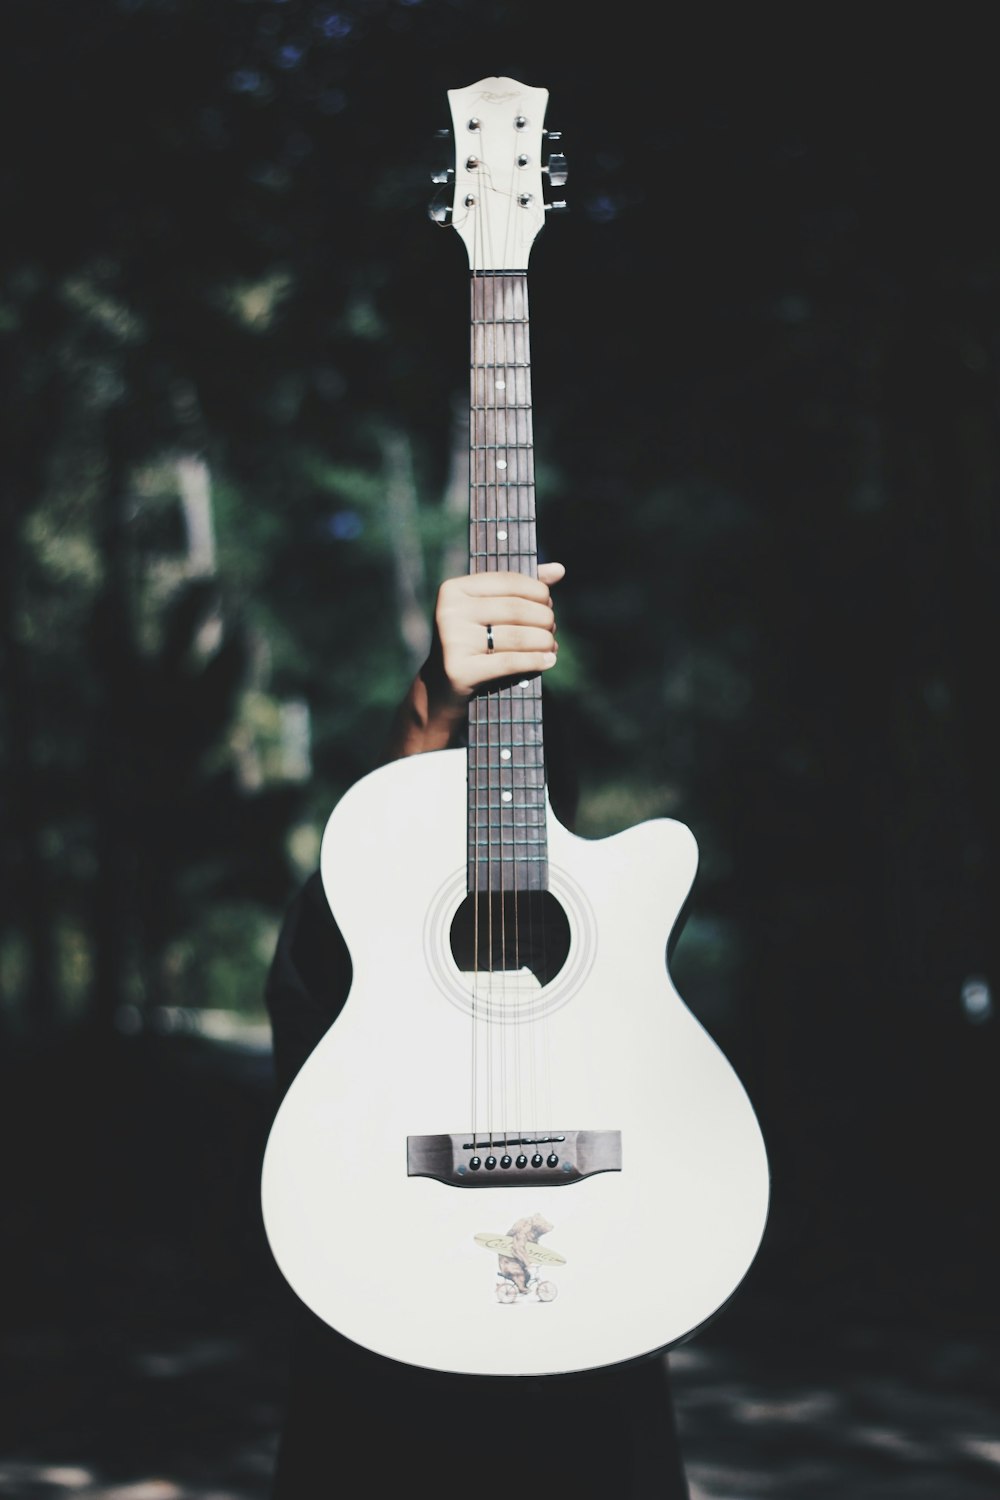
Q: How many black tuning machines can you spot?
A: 0